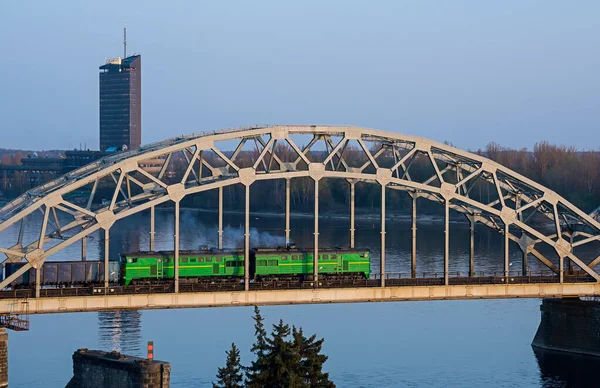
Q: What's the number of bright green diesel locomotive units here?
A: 2